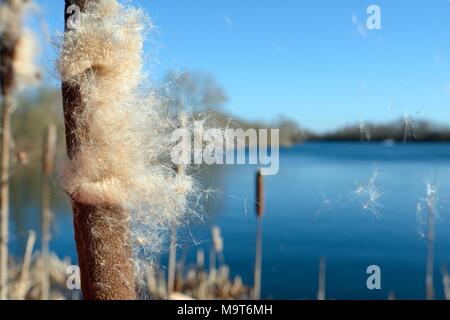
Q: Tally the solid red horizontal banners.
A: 0